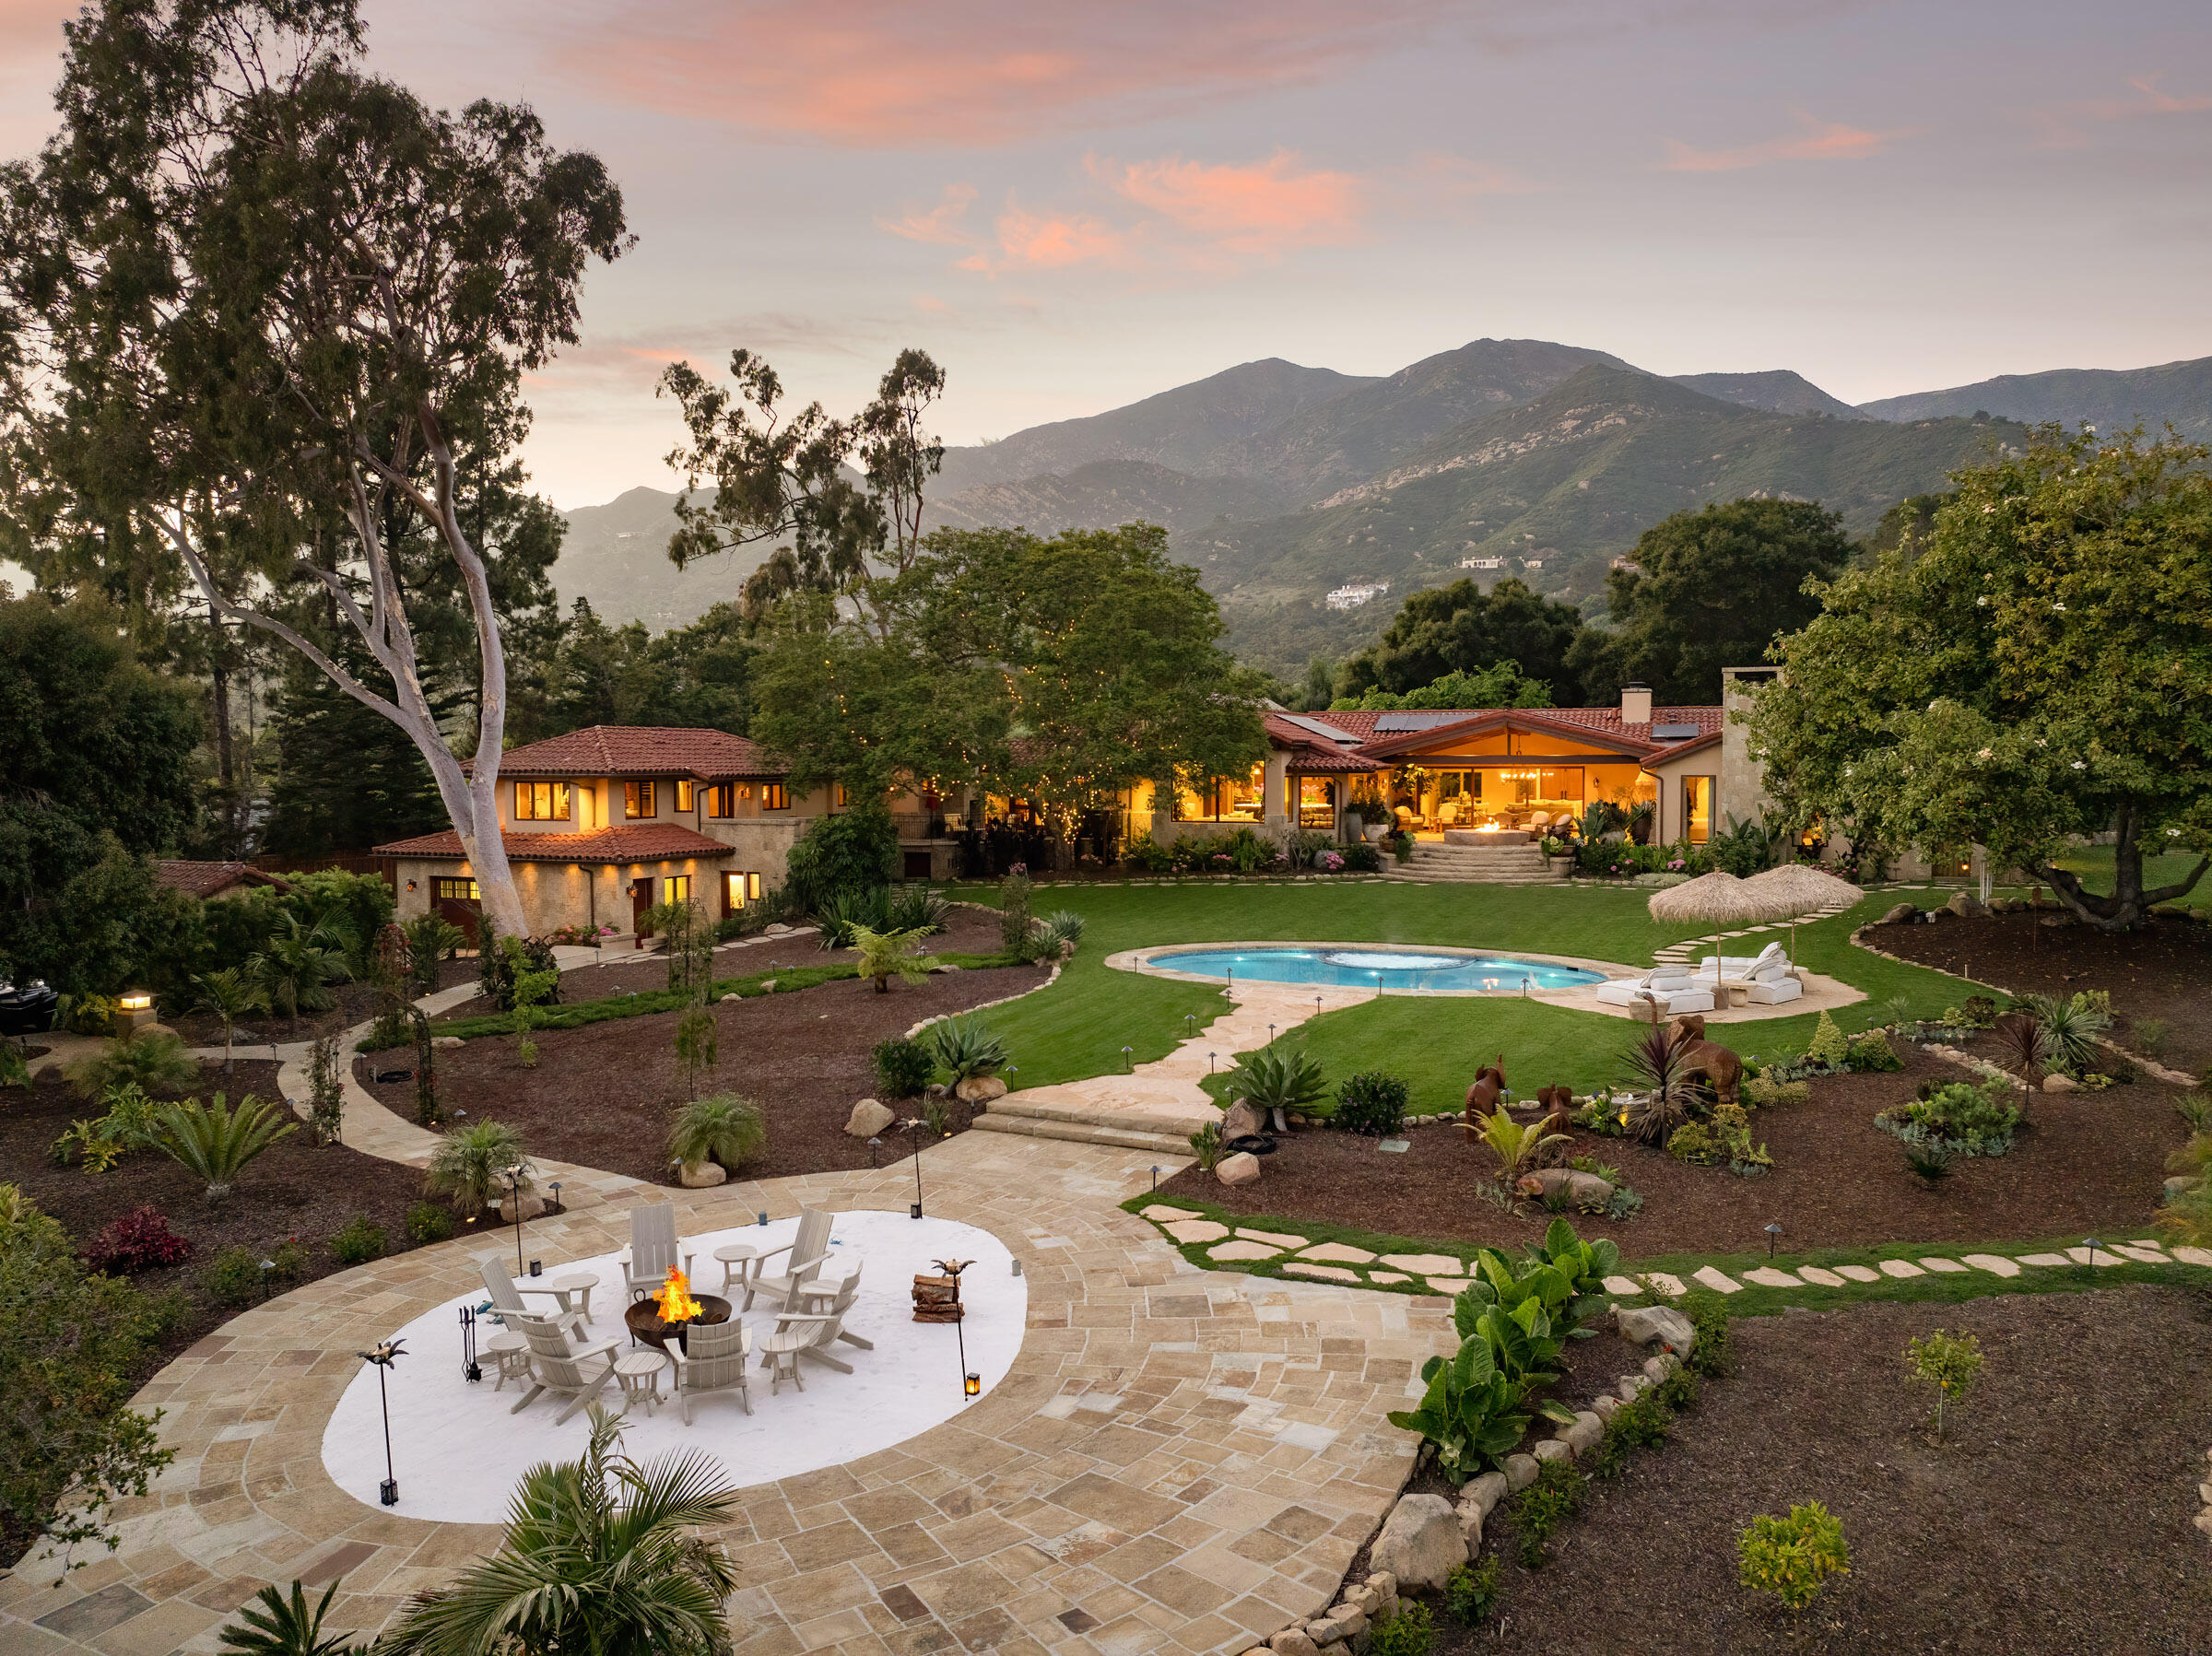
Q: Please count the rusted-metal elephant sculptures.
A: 3